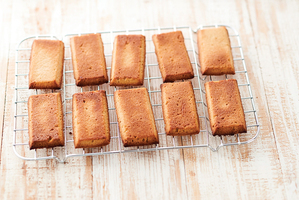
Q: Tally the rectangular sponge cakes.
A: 10